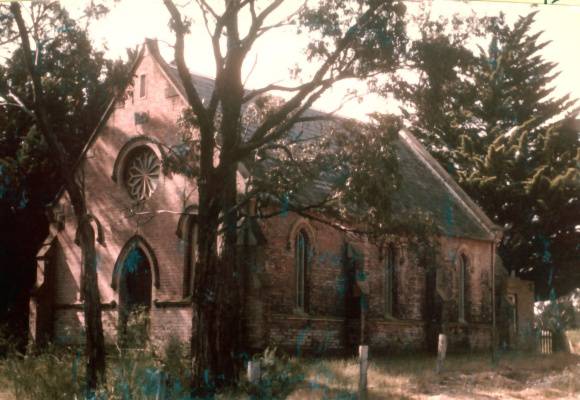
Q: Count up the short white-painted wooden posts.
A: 3